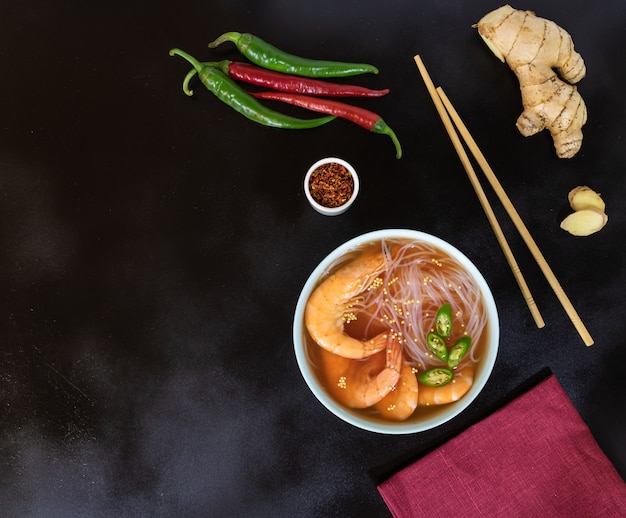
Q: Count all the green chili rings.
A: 4